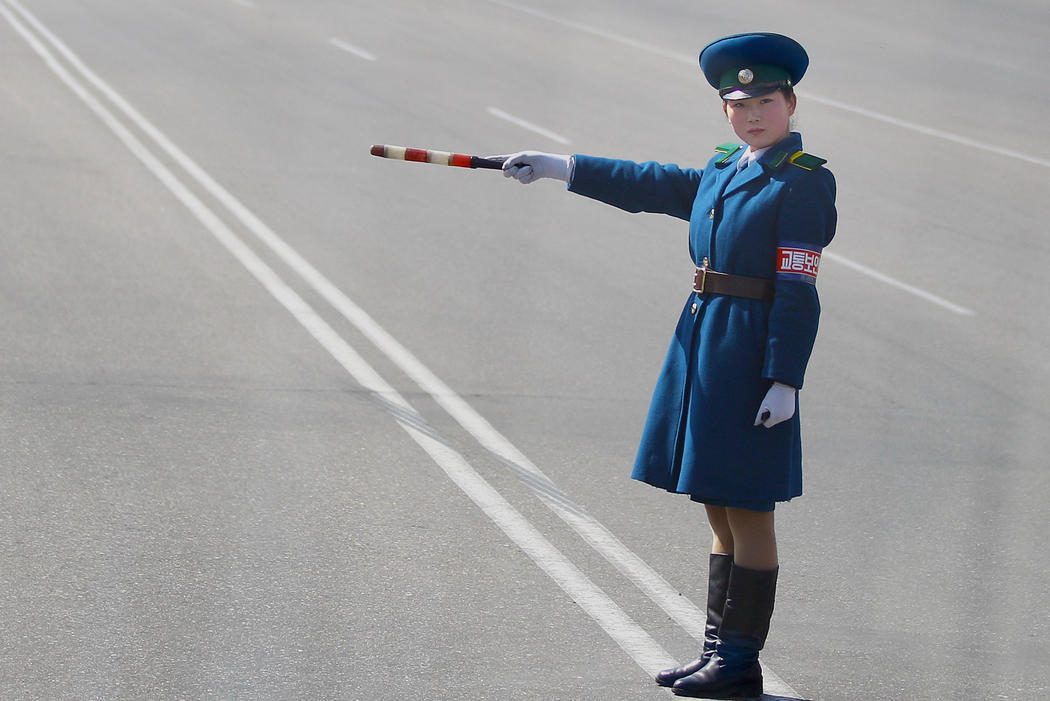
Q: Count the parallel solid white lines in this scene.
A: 2